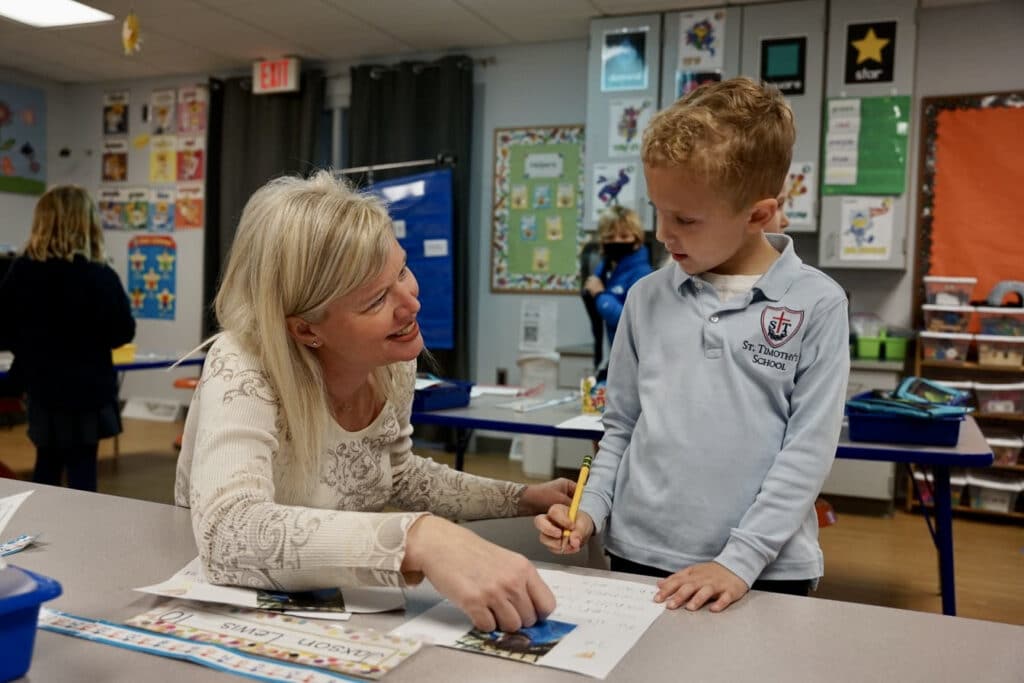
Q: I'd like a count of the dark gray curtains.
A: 2